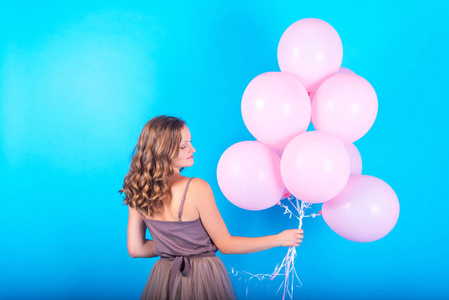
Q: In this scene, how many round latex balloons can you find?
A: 9